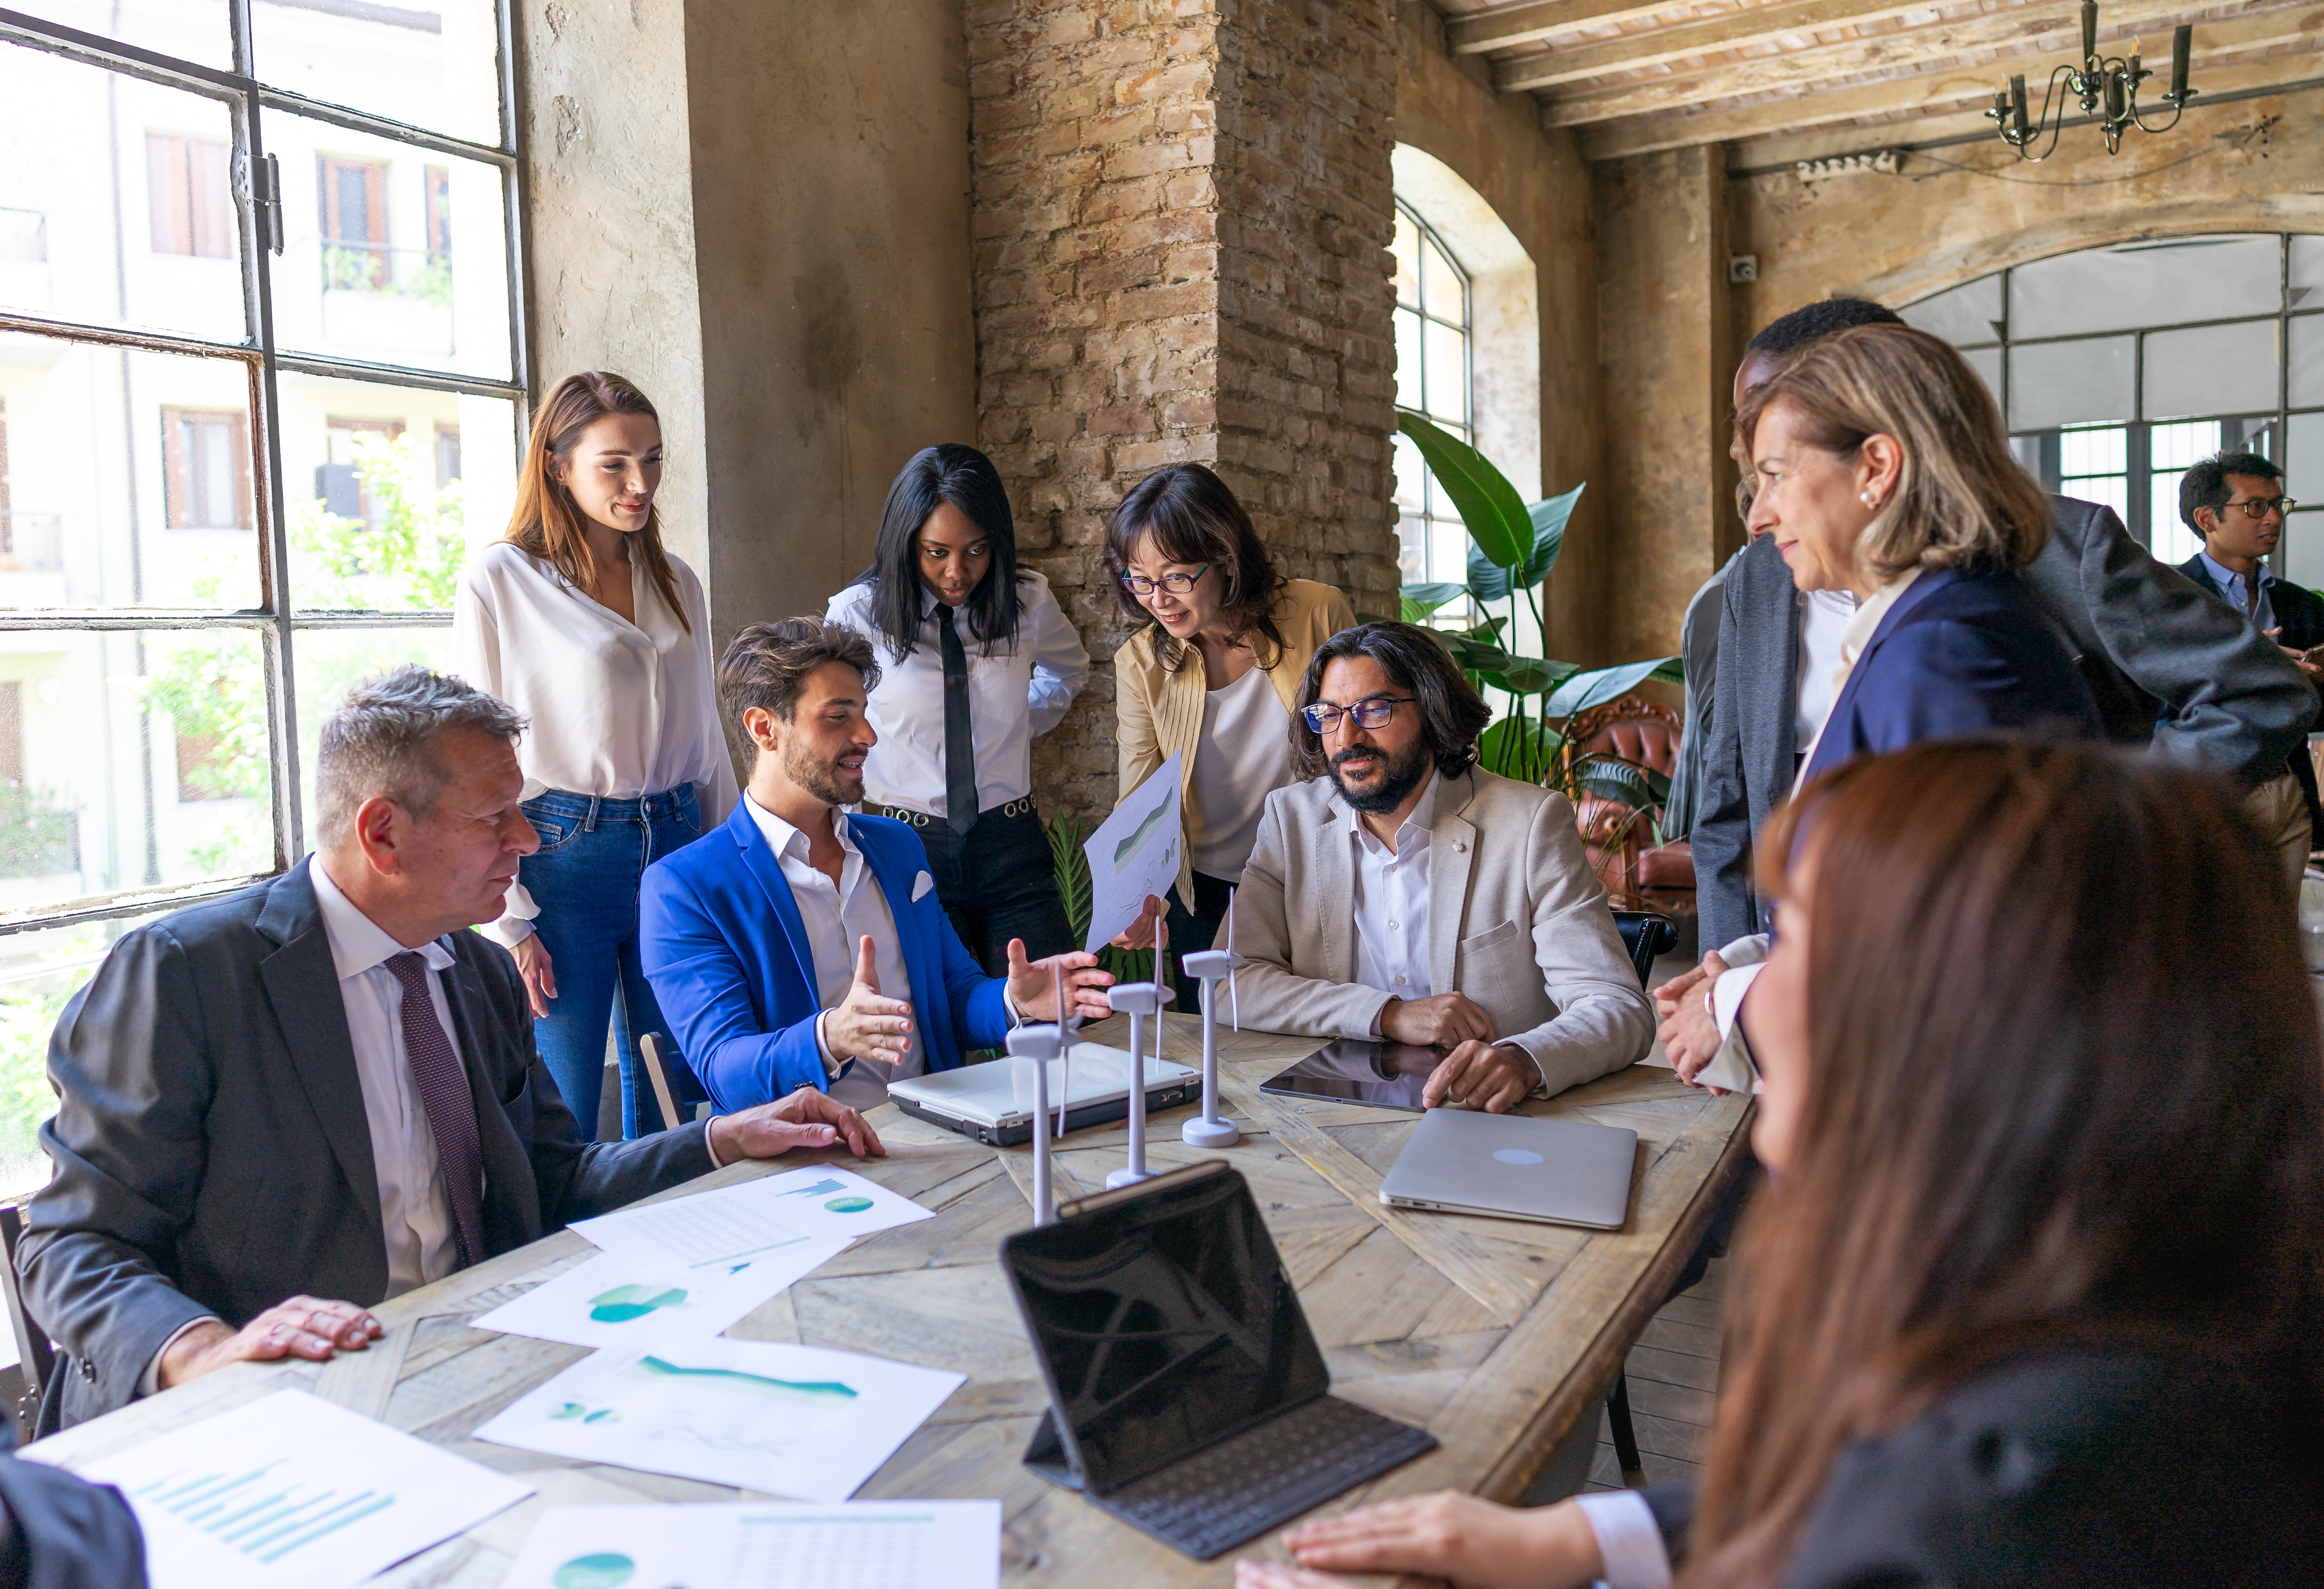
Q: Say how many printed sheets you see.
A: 6